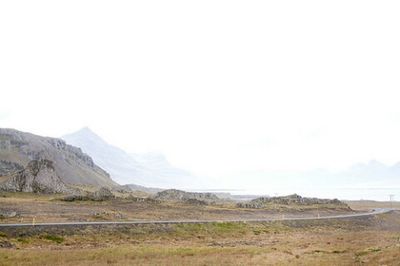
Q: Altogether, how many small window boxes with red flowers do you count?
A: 0